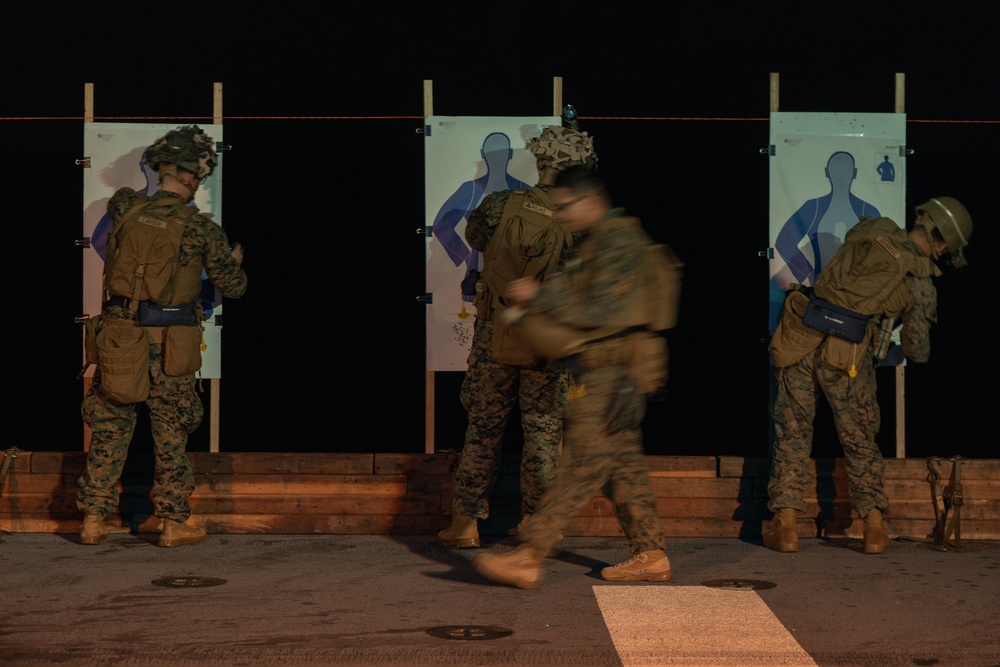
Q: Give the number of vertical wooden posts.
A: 6